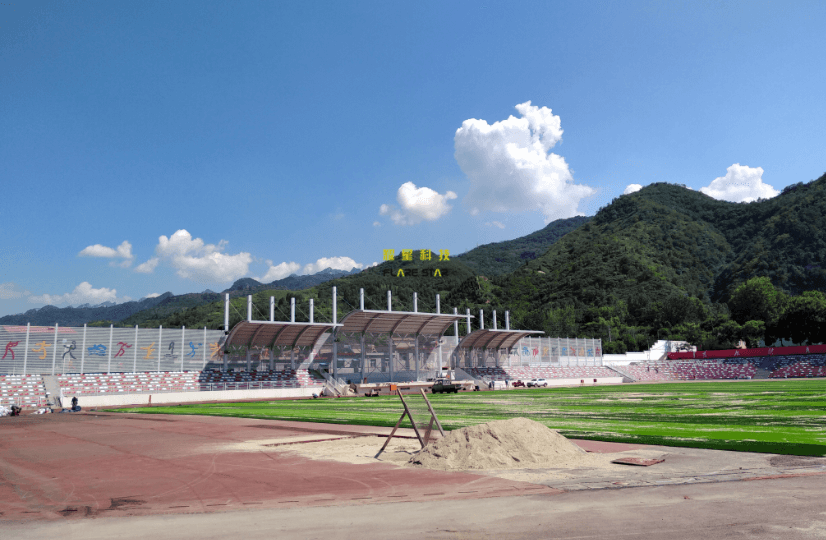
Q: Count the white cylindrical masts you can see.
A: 15